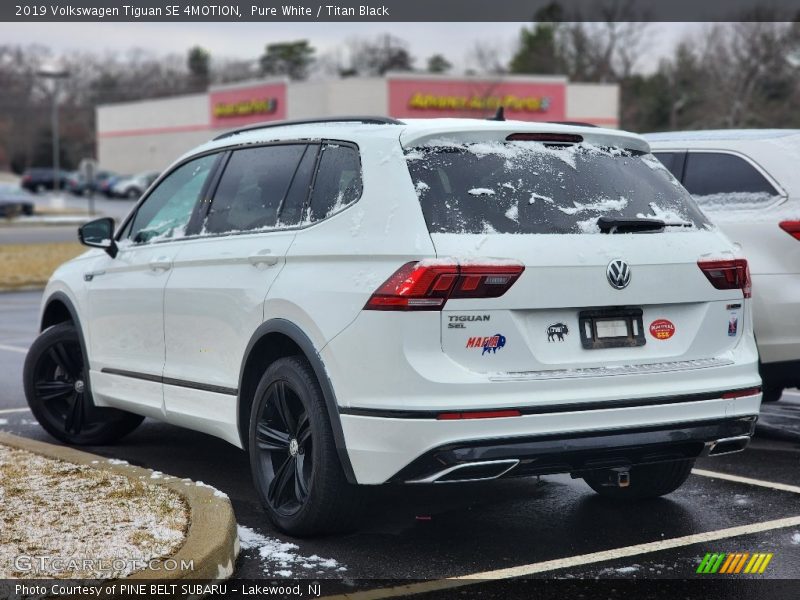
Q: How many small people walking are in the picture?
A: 0